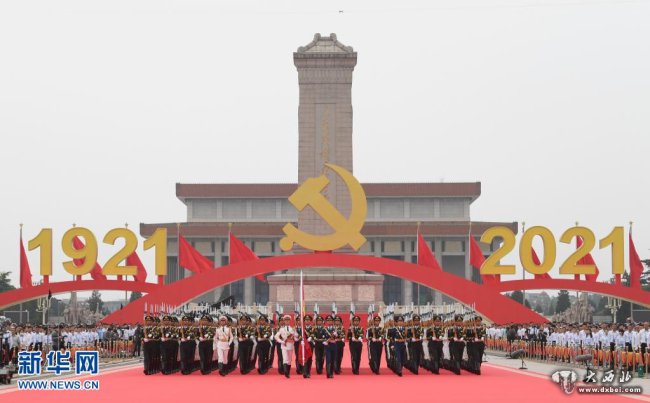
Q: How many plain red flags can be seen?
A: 10